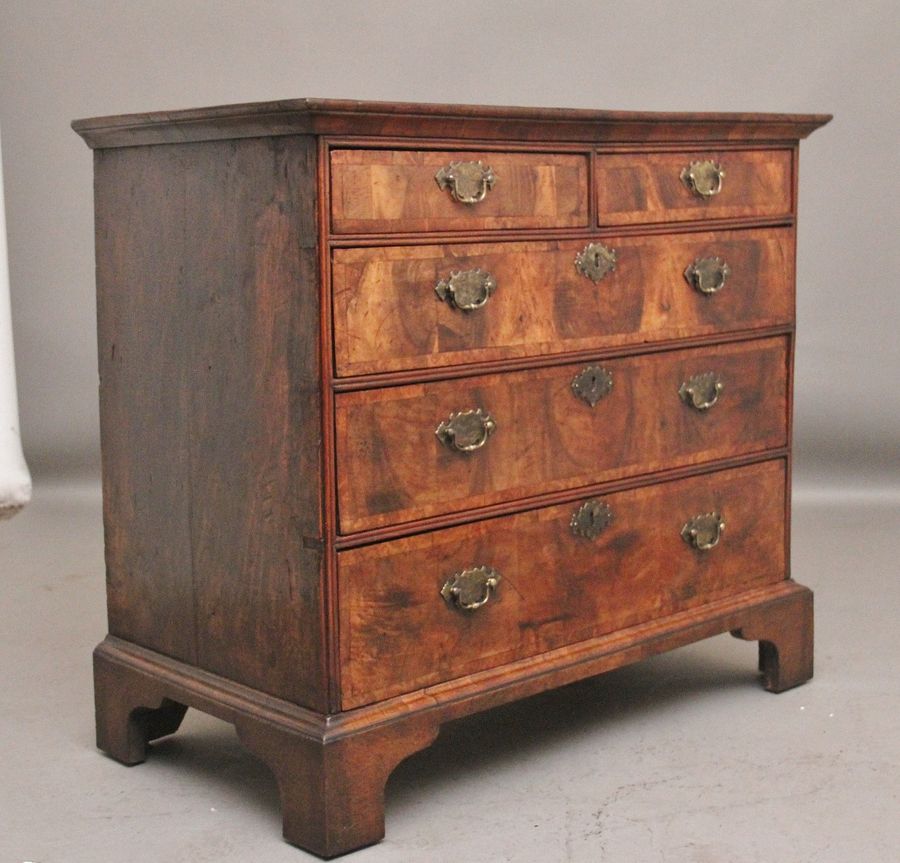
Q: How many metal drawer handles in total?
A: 8